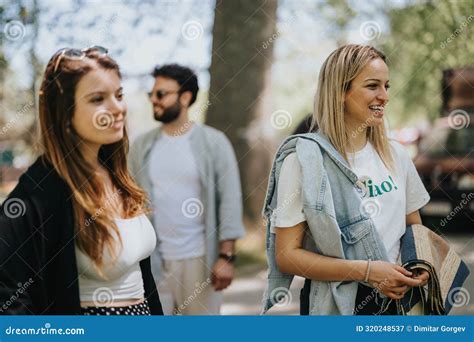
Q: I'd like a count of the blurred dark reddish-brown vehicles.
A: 1